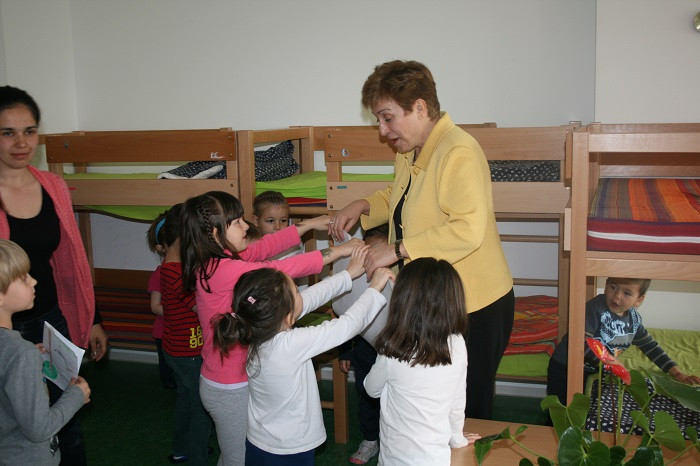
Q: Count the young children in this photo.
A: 9